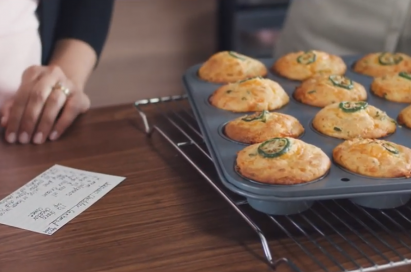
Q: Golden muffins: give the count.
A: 11